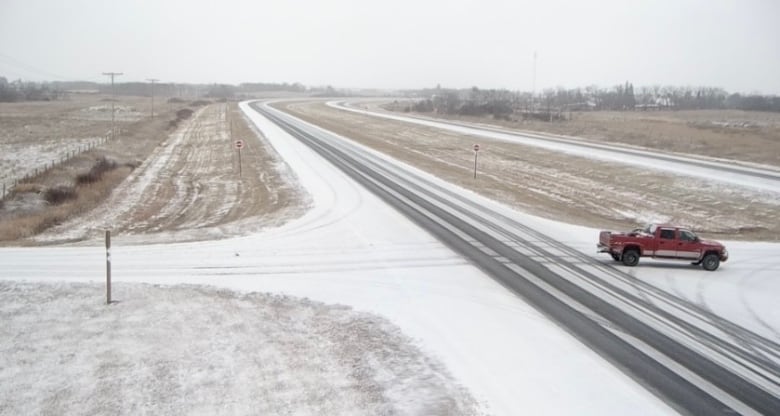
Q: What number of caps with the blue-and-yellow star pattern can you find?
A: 0